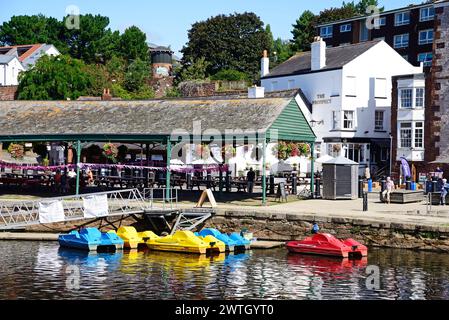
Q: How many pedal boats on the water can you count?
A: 5